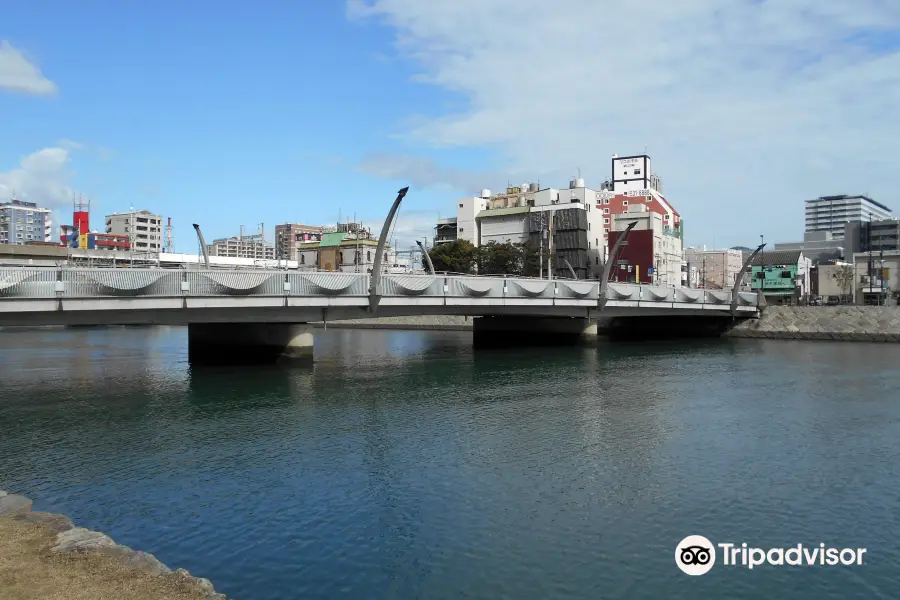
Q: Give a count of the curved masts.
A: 6